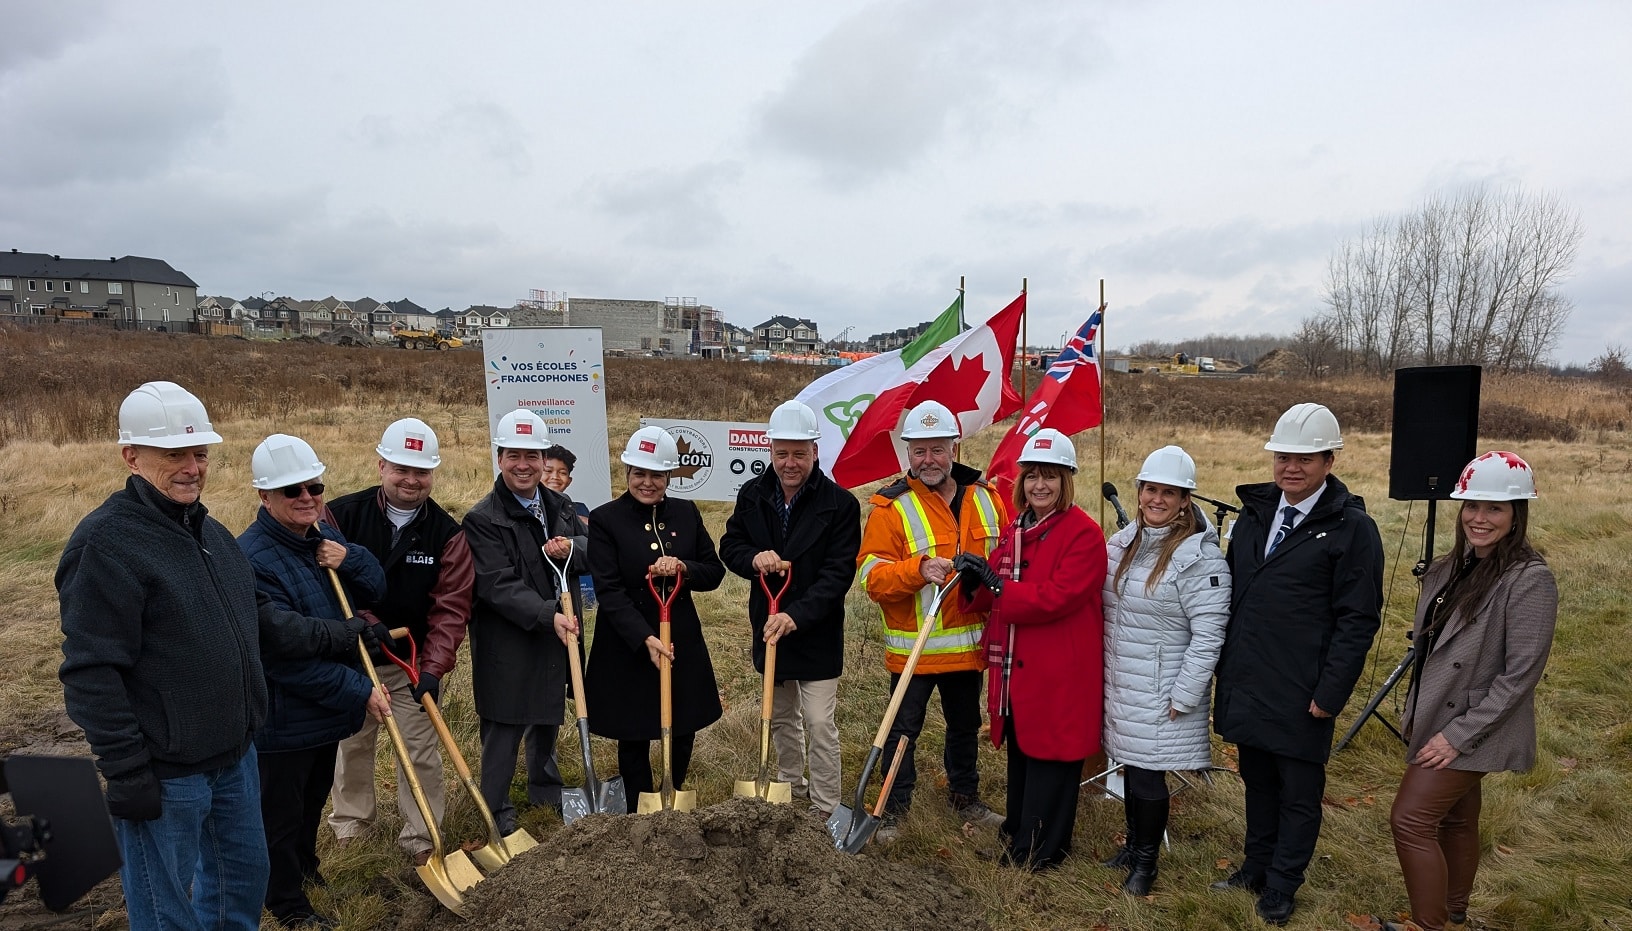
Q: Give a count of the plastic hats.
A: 11